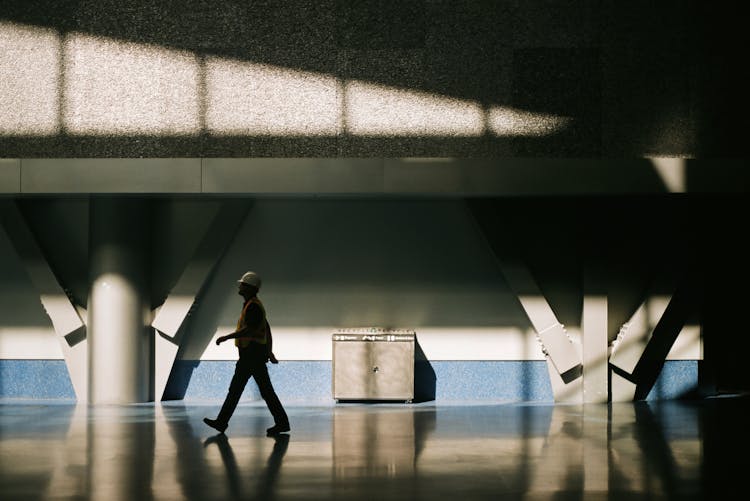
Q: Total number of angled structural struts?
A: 4